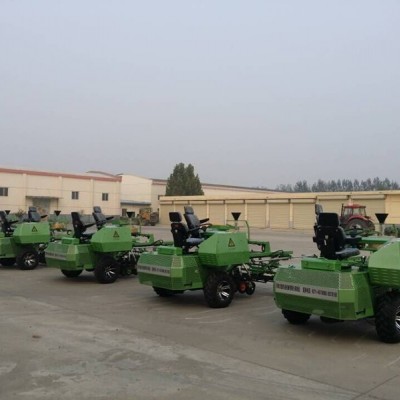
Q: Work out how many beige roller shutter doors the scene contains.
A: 10